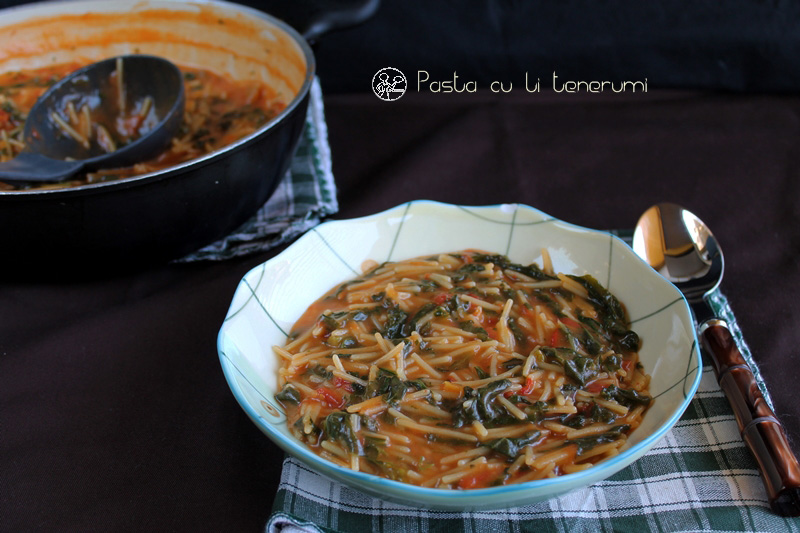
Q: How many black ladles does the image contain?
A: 1